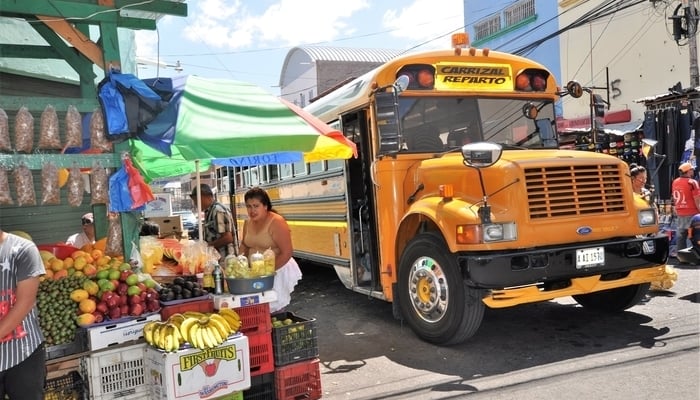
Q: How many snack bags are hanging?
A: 11